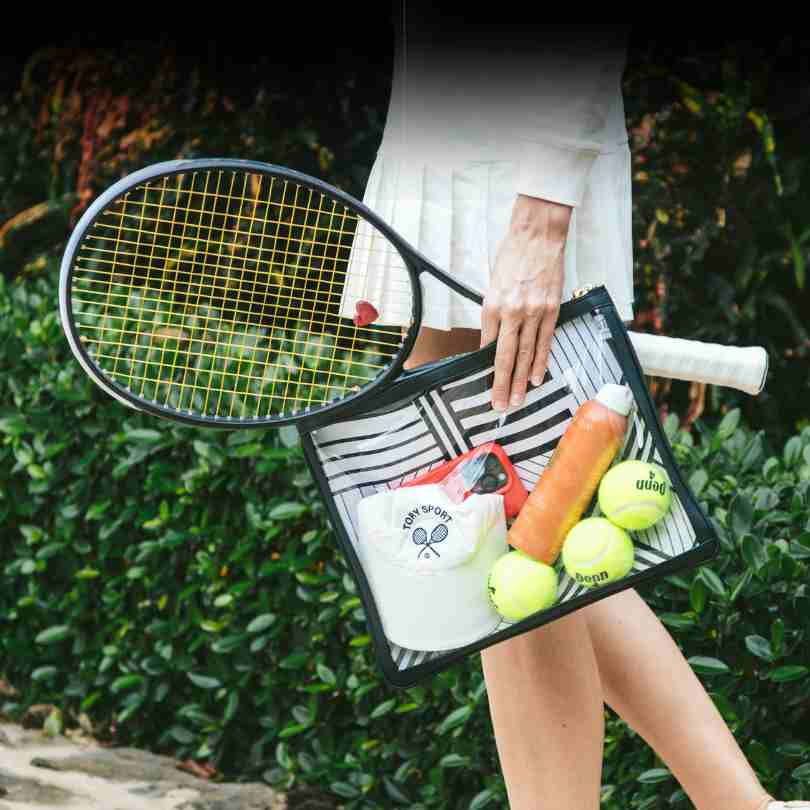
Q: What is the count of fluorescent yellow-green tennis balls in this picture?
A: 3